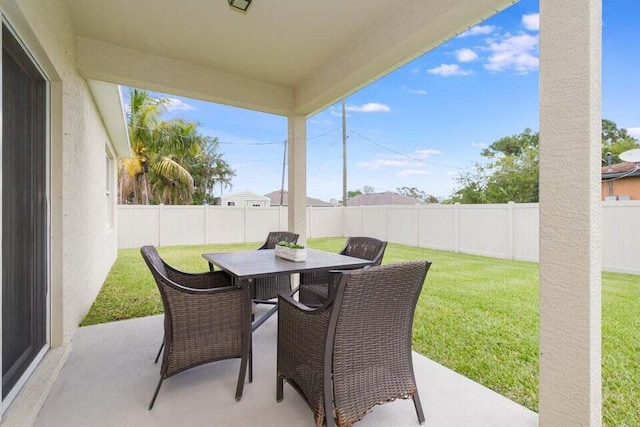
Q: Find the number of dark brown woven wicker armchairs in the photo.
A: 4